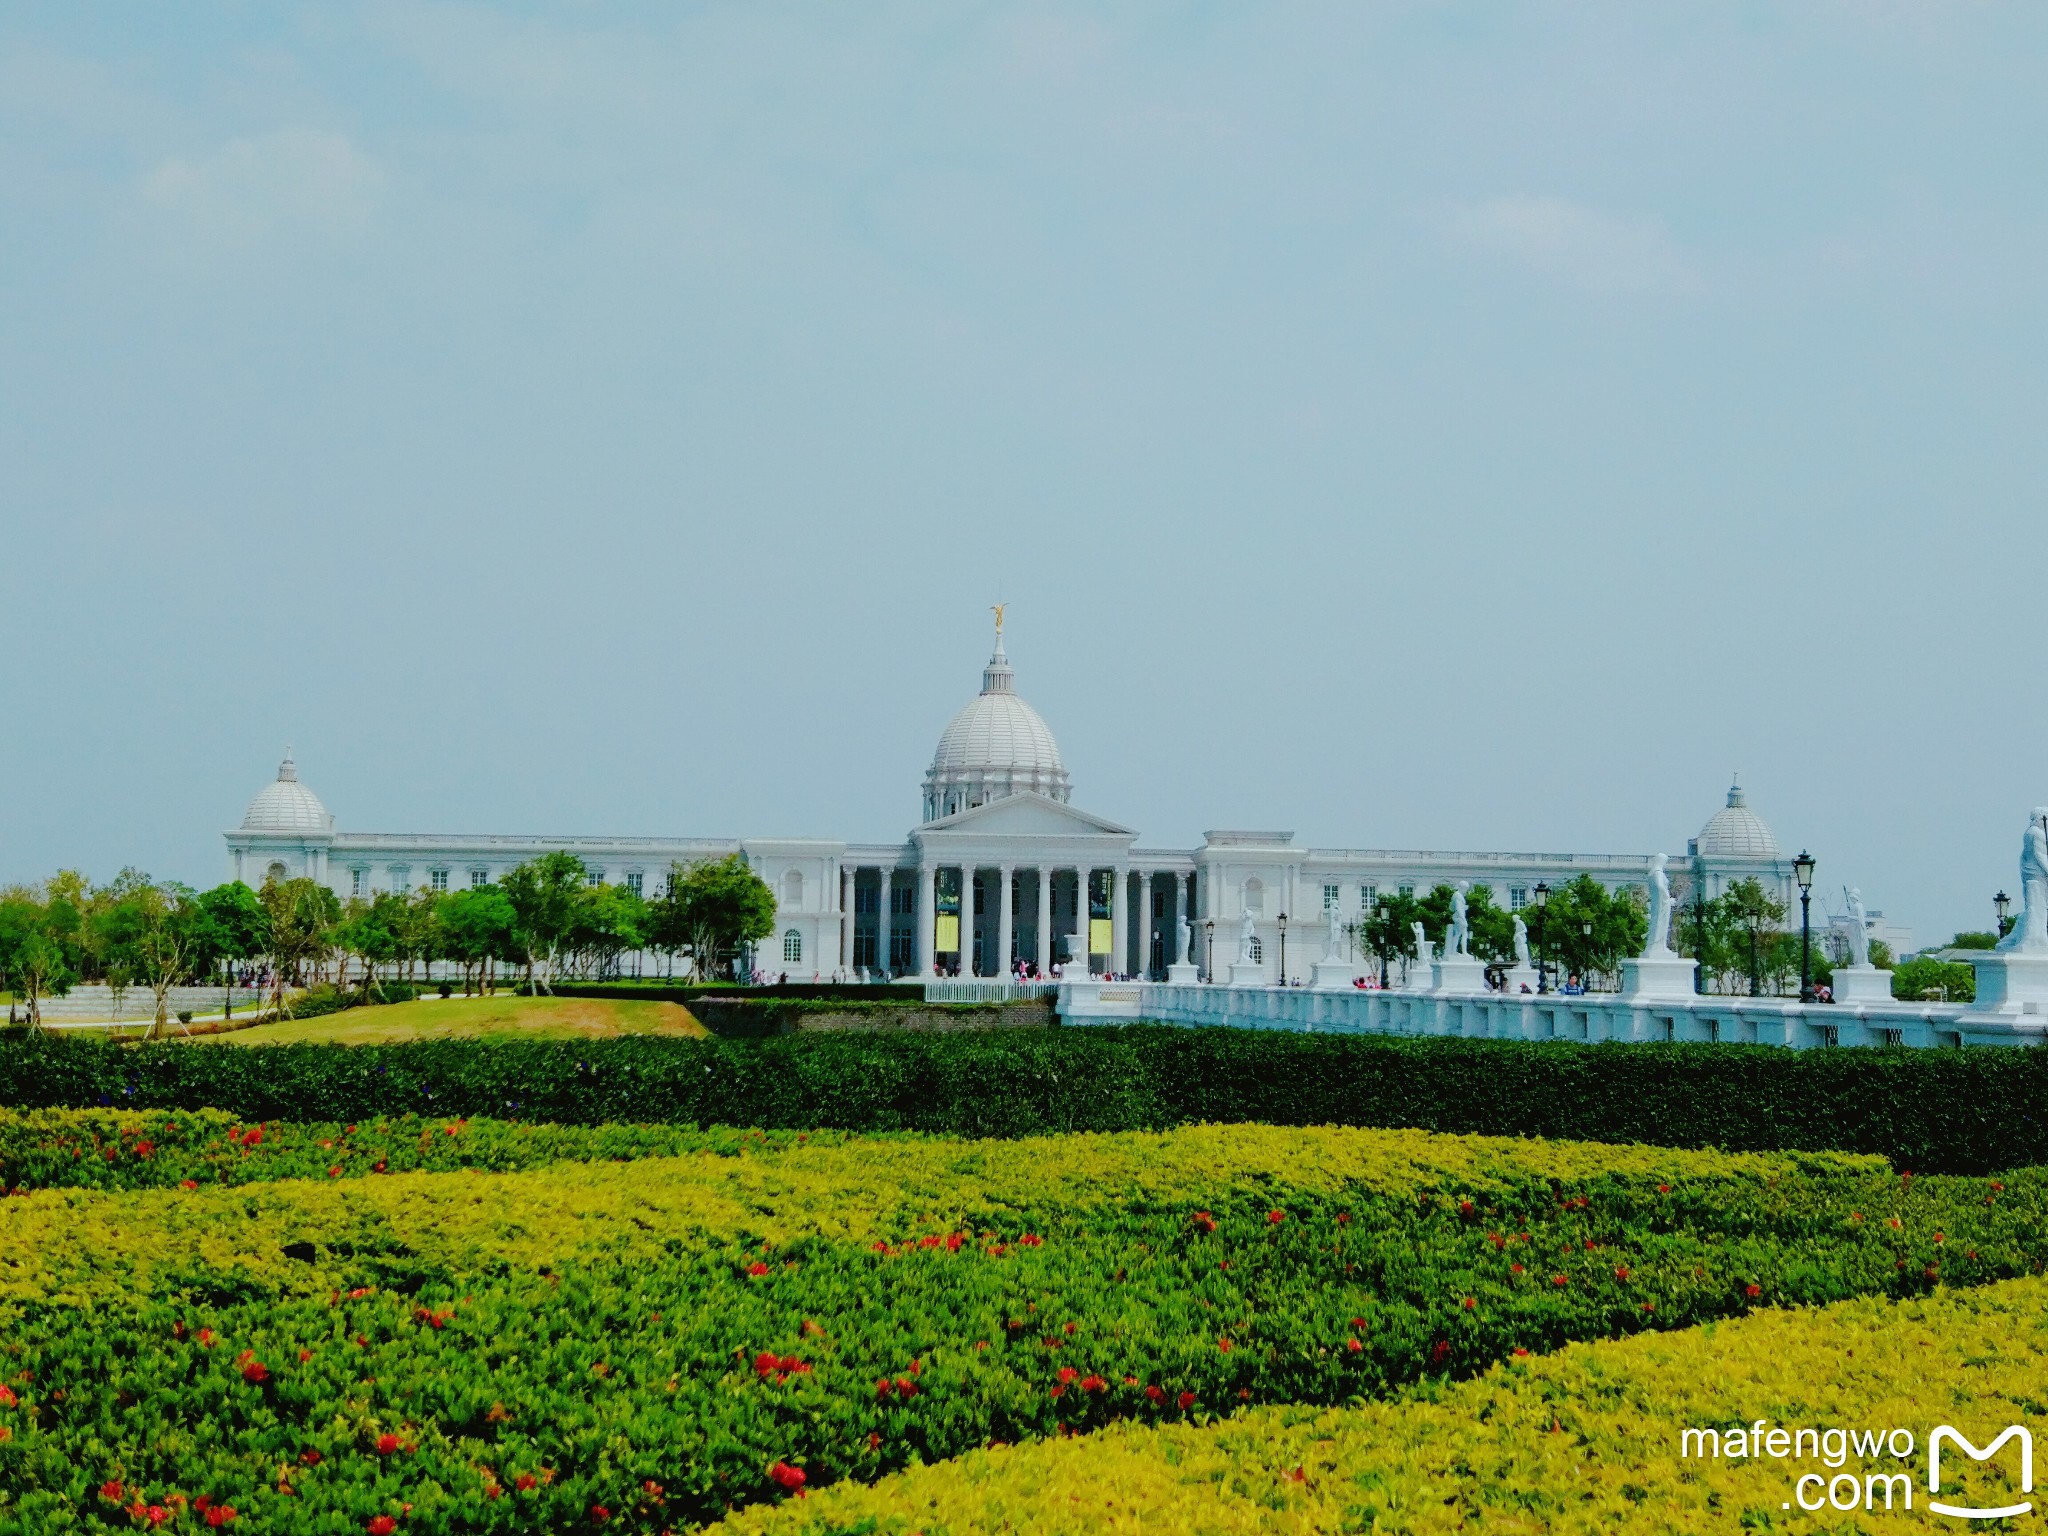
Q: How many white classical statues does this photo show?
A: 9